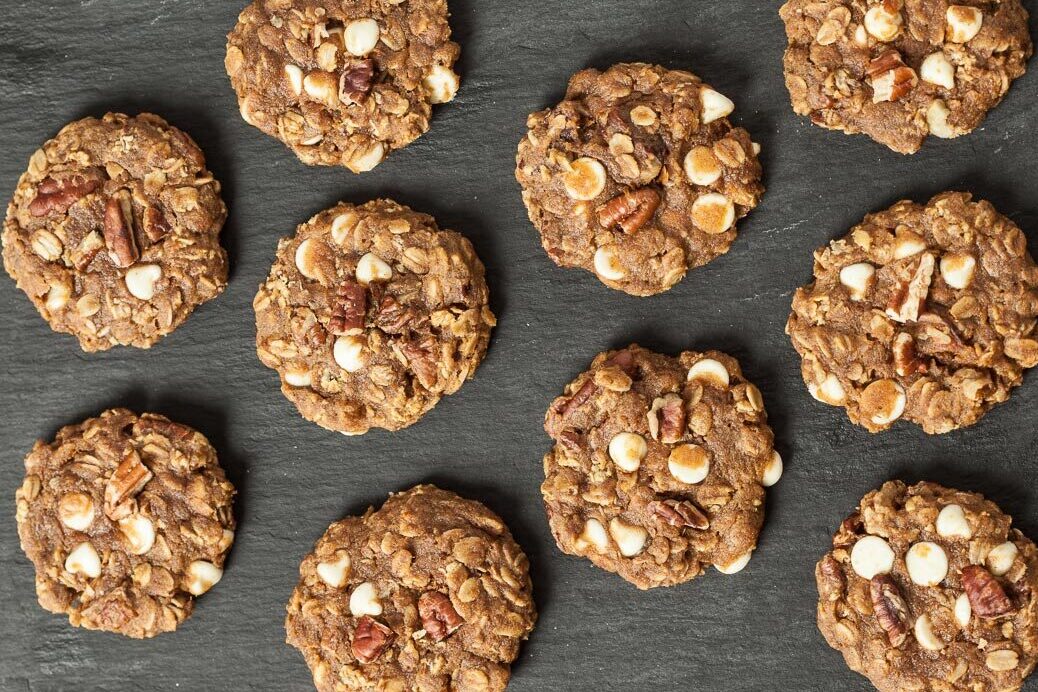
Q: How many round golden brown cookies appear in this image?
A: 10